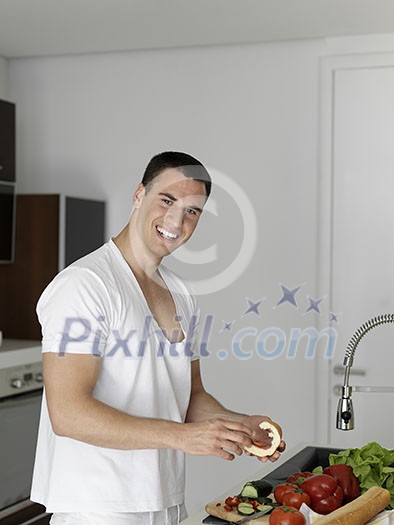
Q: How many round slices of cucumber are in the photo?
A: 3